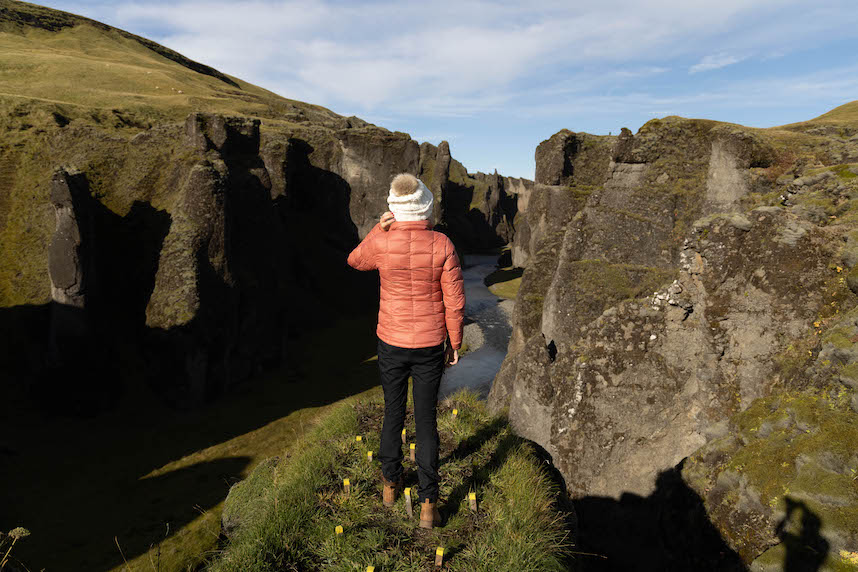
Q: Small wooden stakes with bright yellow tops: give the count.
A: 11